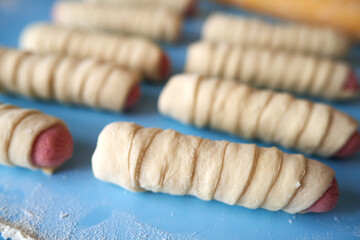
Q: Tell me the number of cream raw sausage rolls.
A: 9